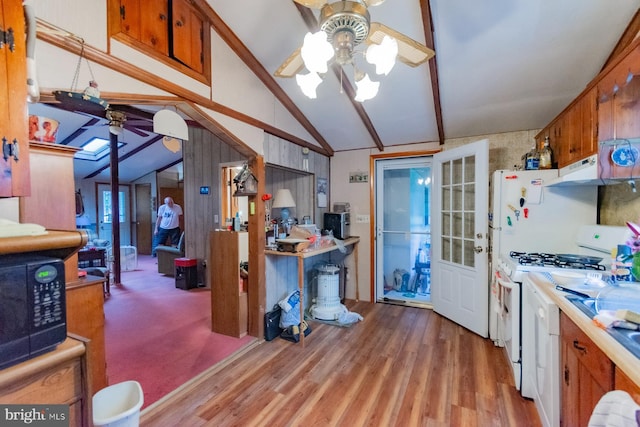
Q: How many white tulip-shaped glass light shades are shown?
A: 4